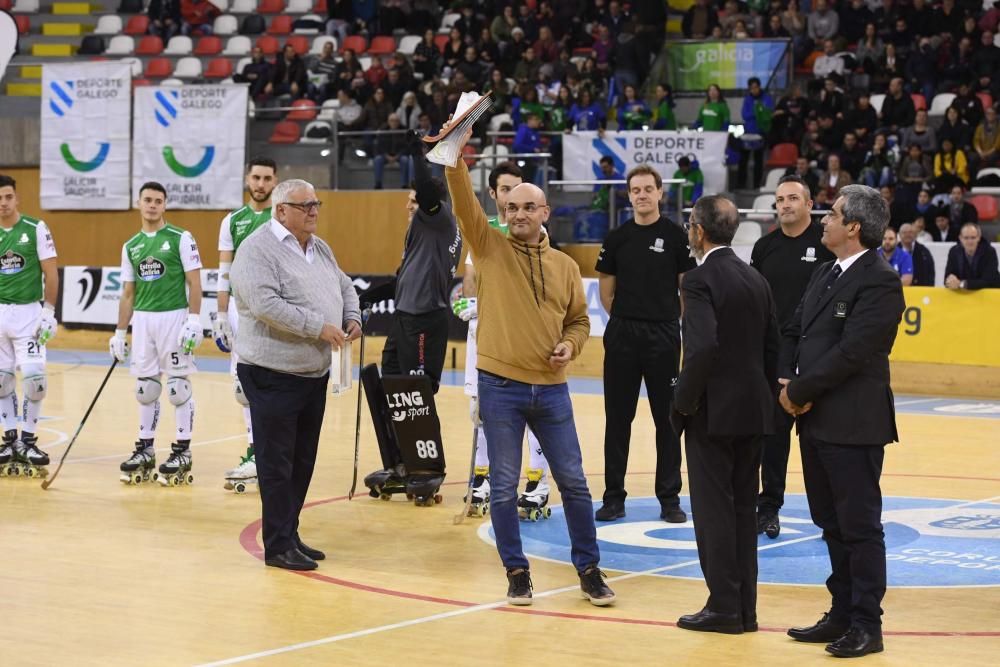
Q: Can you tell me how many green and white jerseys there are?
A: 4